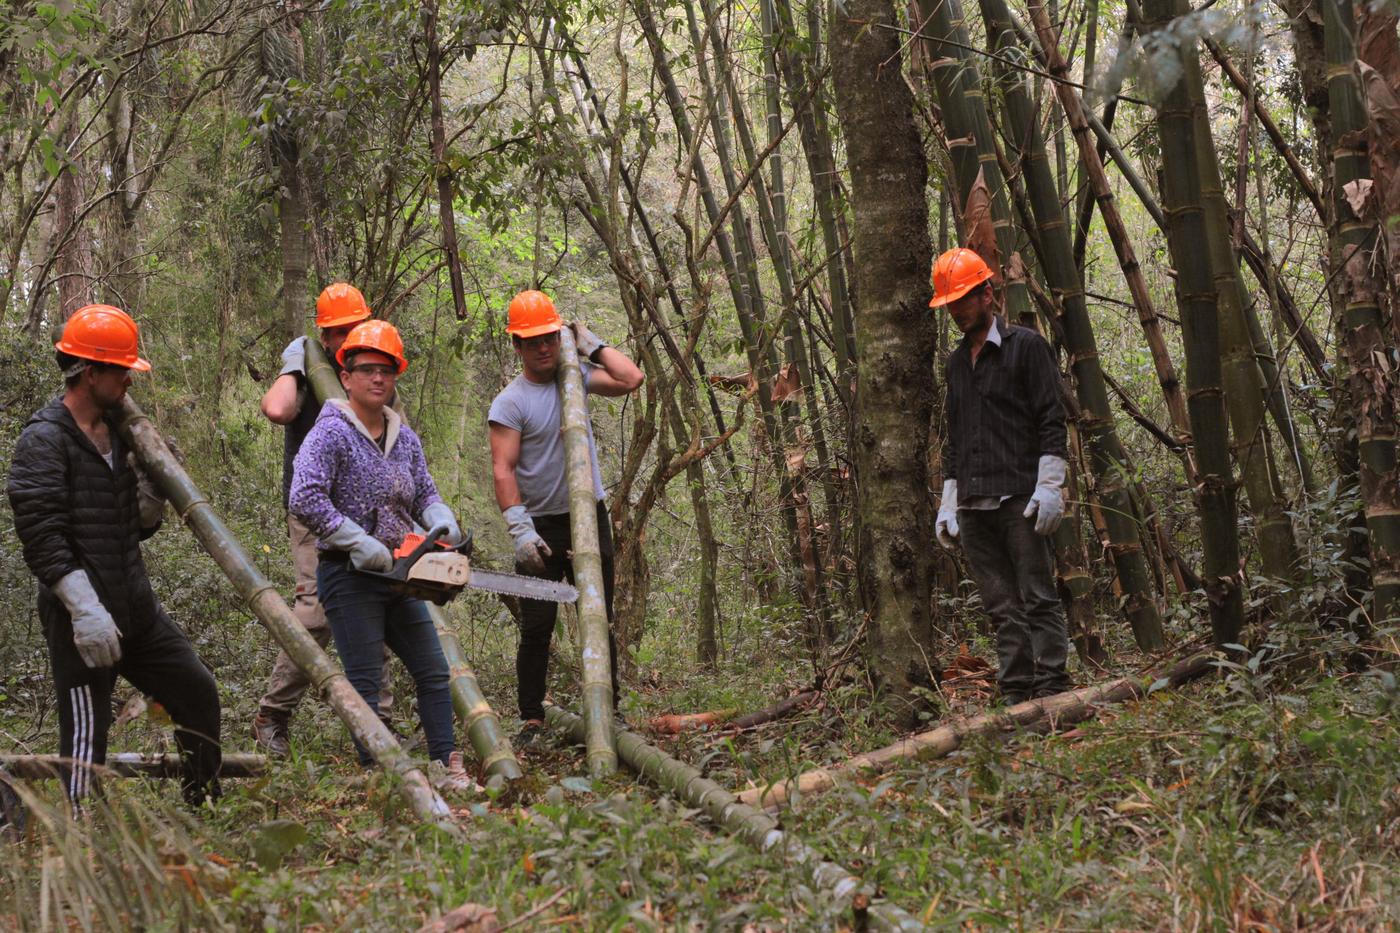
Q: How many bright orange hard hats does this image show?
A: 5